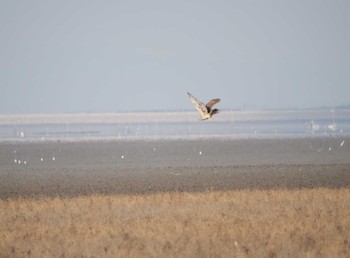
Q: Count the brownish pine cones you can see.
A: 0